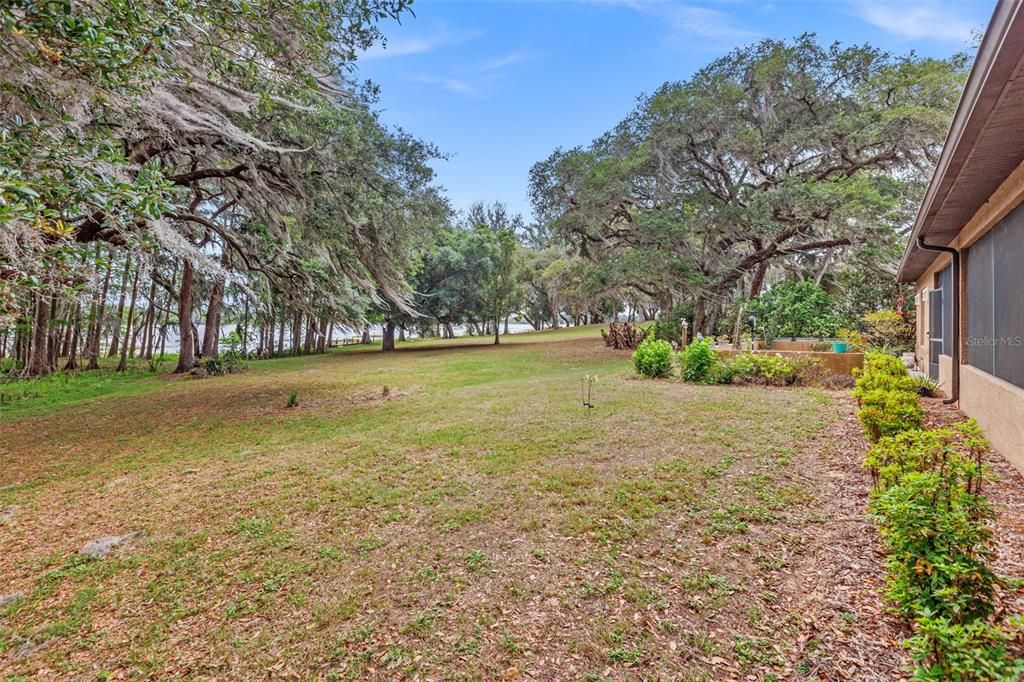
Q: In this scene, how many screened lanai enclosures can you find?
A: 1